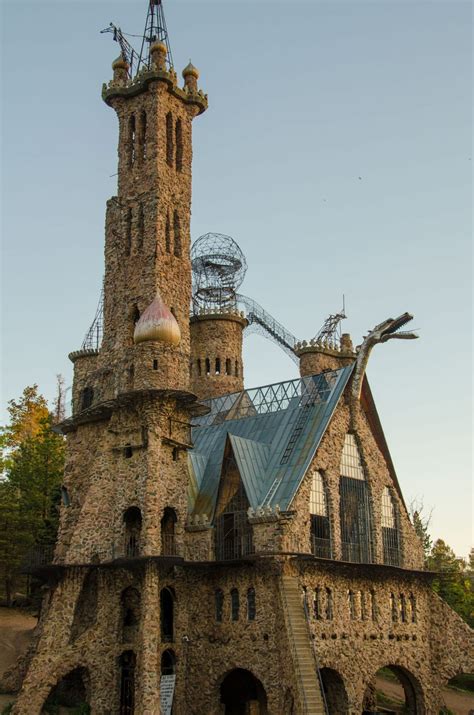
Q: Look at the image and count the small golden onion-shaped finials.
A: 3